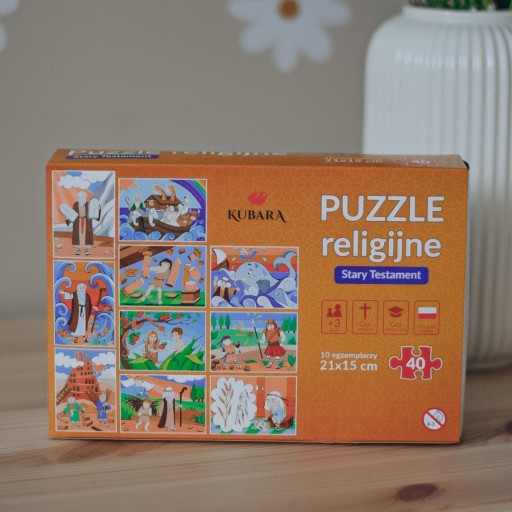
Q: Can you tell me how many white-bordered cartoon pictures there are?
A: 10